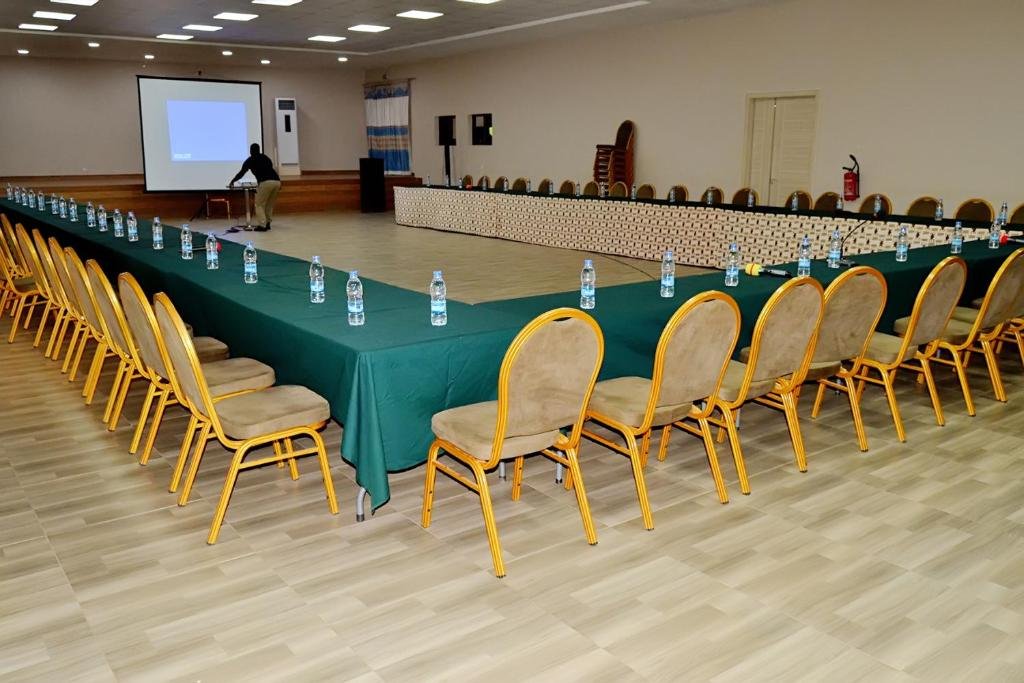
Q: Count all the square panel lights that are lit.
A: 11